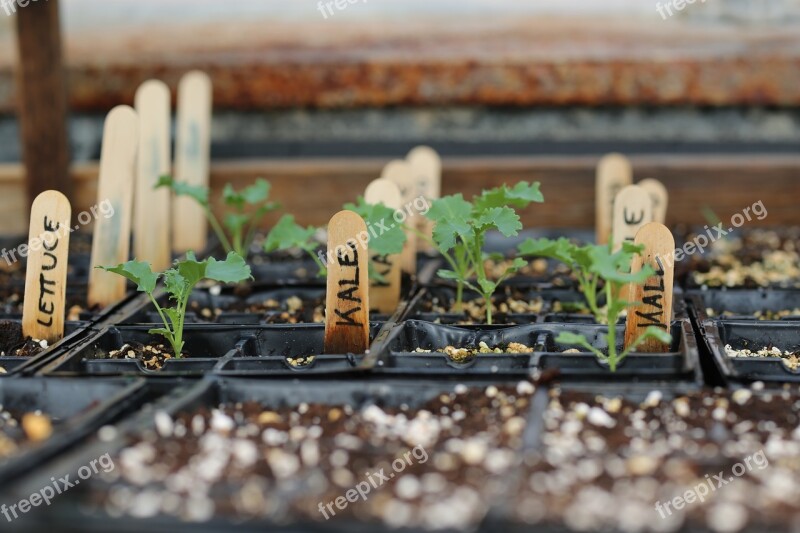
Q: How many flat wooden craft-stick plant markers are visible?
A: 12